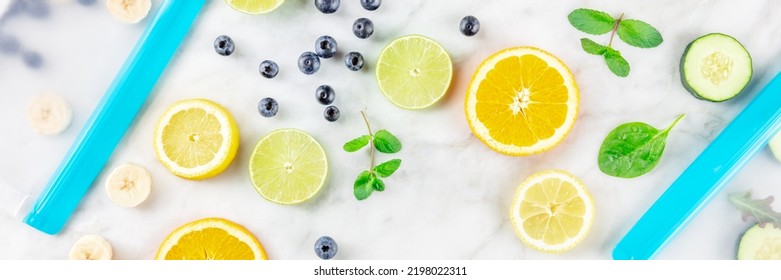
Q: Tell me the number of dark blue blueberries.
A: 13